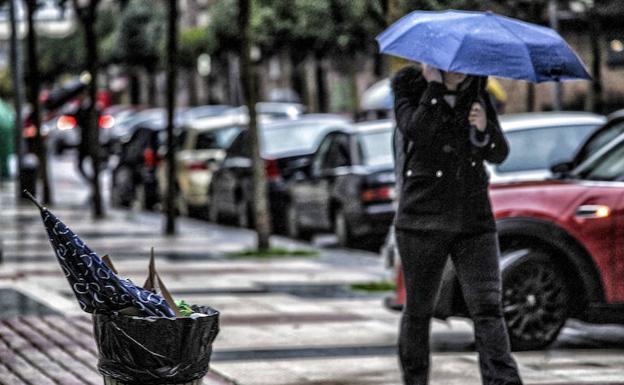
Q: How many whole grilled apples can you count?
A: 0